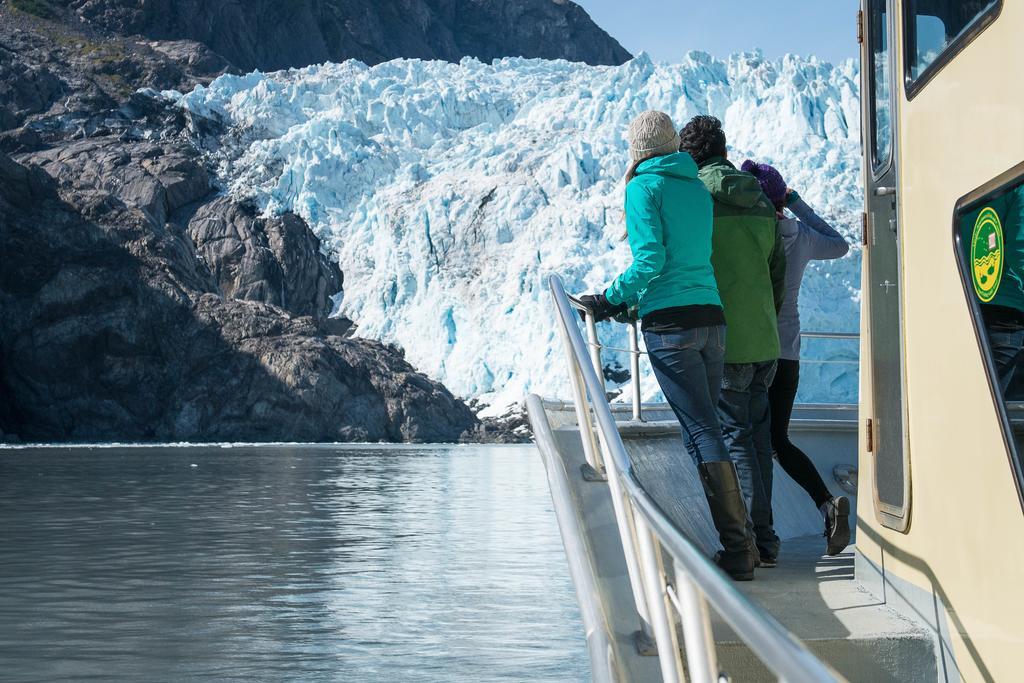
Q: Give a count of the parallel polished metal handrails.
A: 2